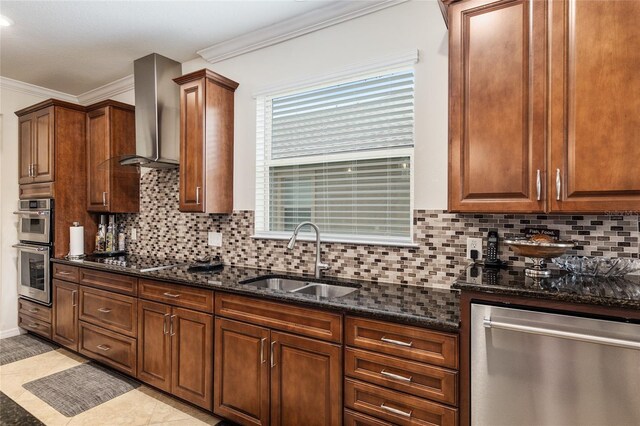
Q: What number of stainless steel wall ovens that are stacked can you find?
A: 2